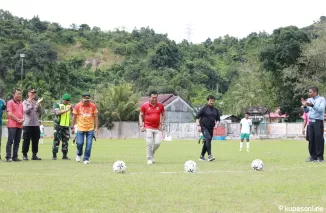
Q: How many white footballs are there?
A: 3